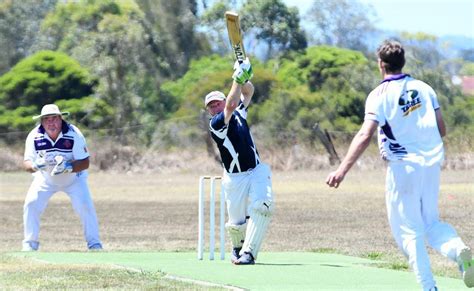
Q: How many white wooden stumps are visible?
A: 3